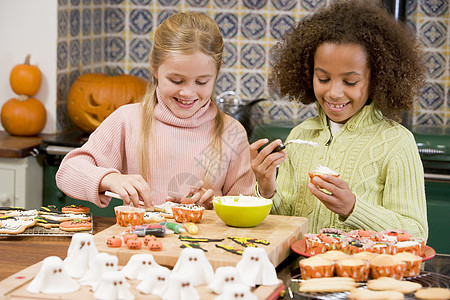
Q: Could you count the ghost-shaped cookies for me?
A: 11